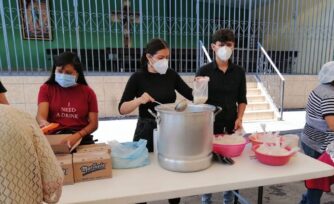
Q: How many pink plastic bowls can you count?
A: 3